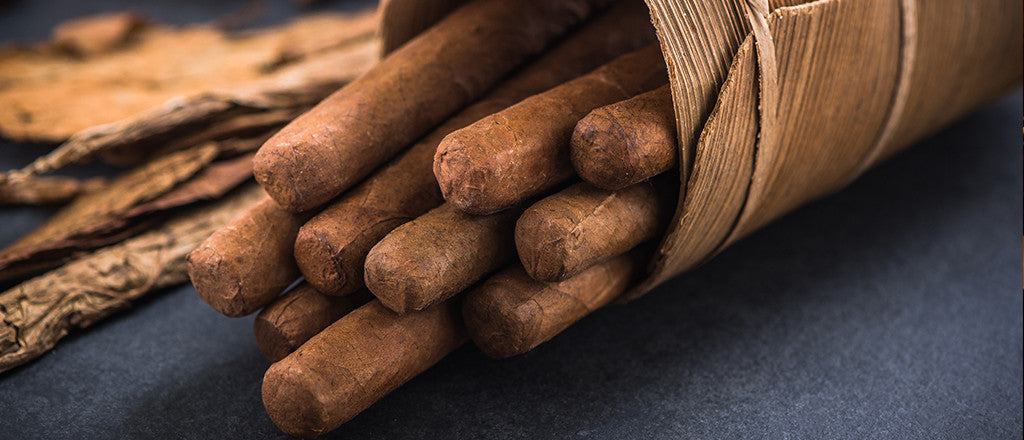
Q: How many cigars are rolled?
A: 10